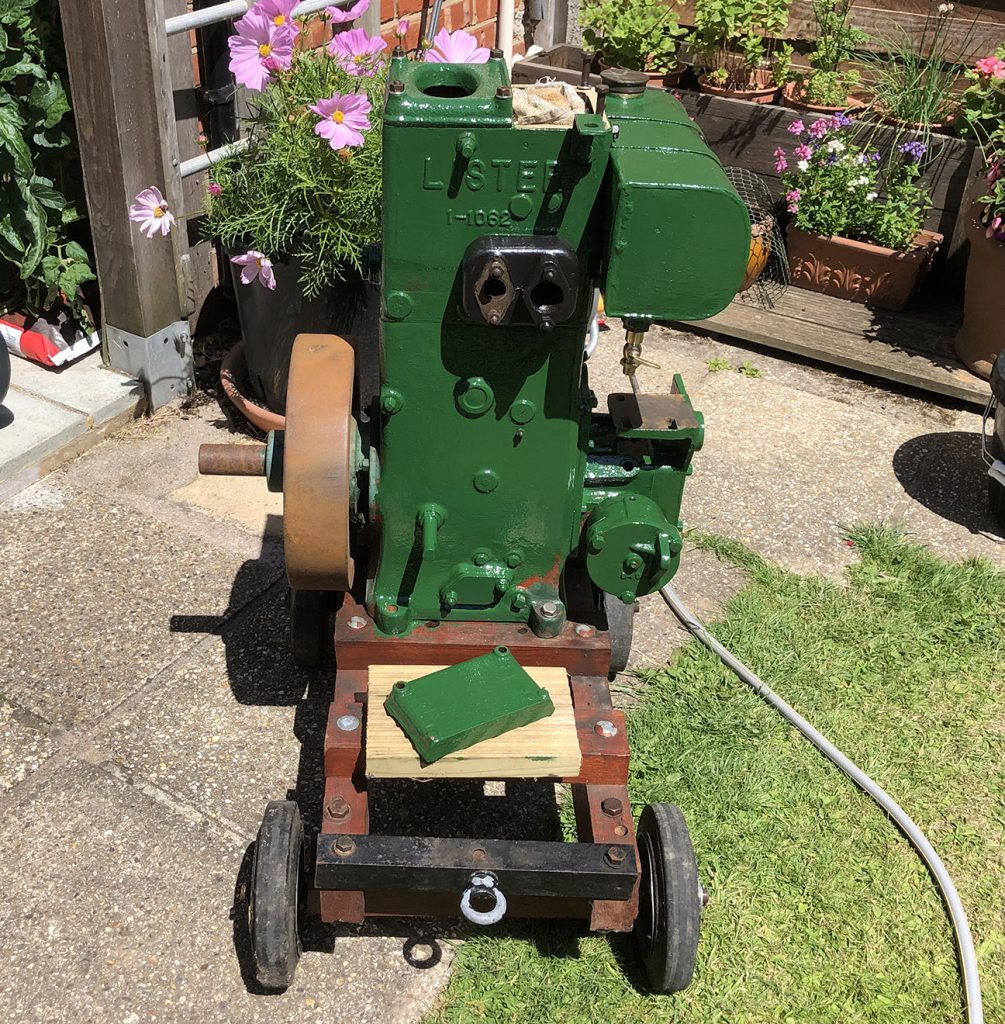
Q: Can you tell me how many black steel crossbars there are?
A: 1